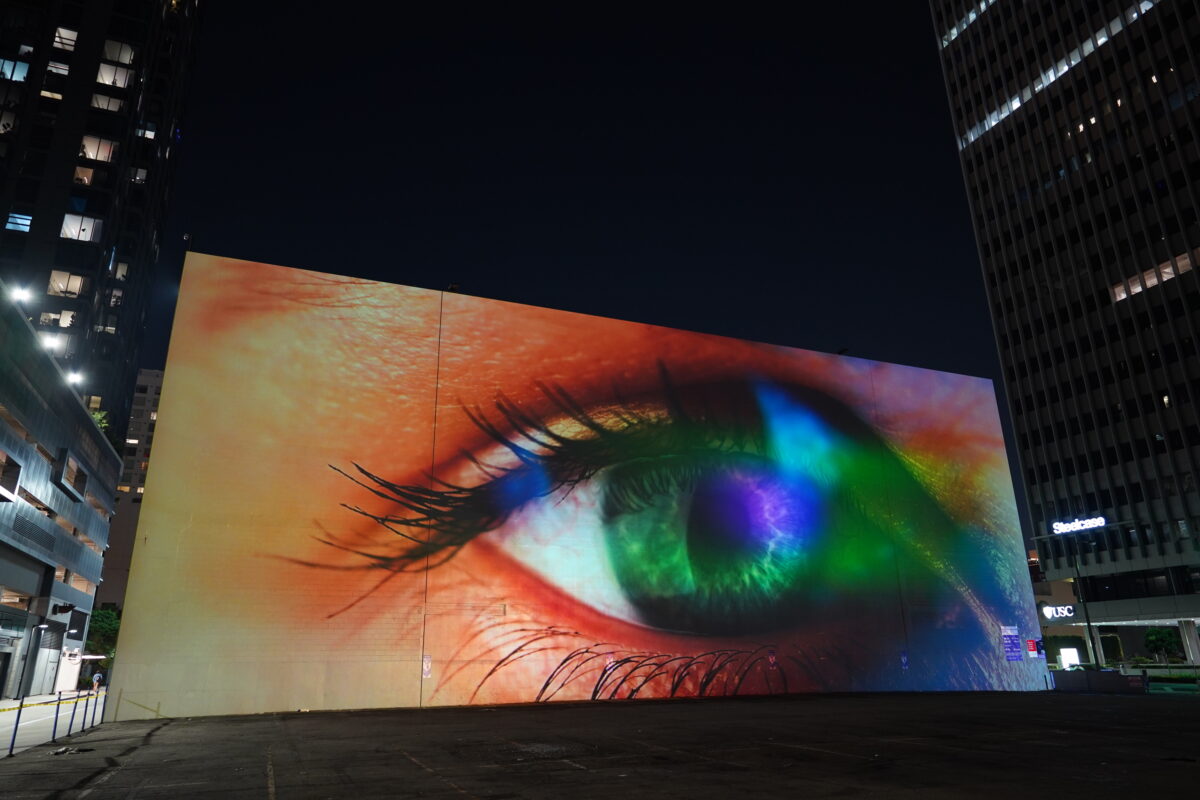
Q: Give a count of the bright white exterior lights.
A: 3